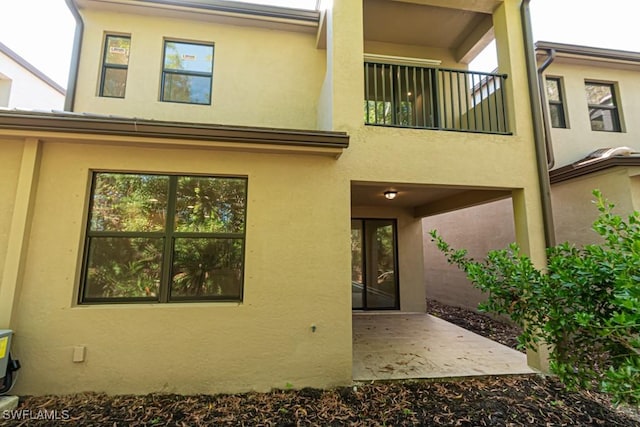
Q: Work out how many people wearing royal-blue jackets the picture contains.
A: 0